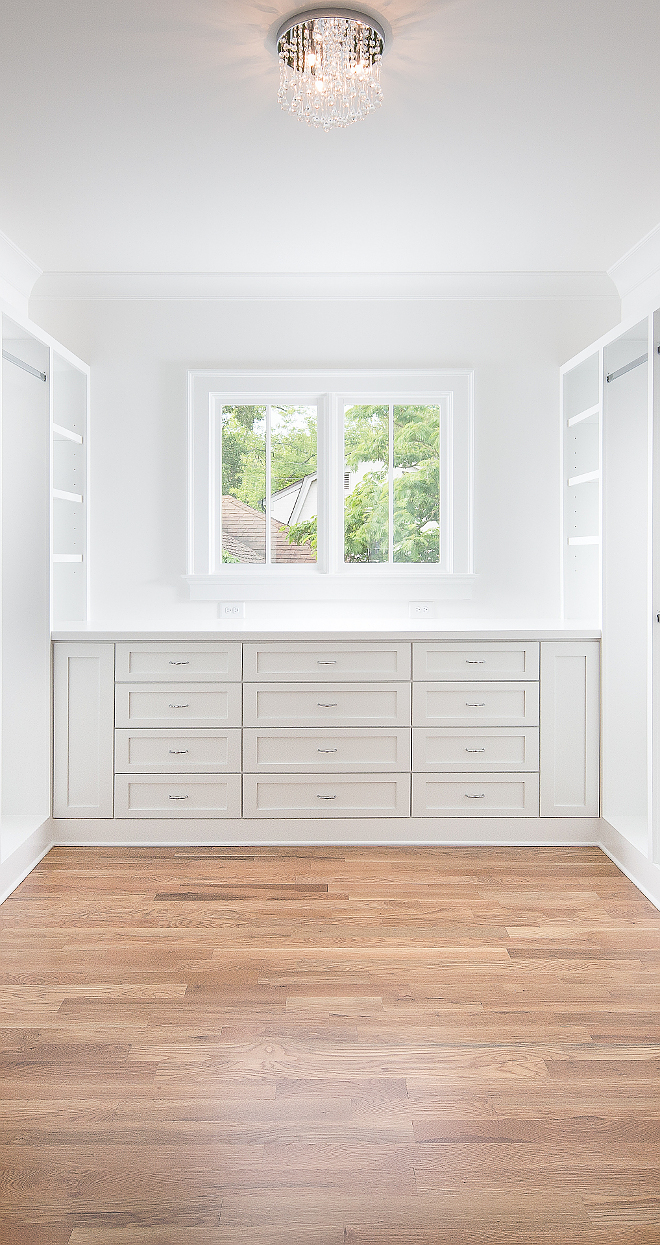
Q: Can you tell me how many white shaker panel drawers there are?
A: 12